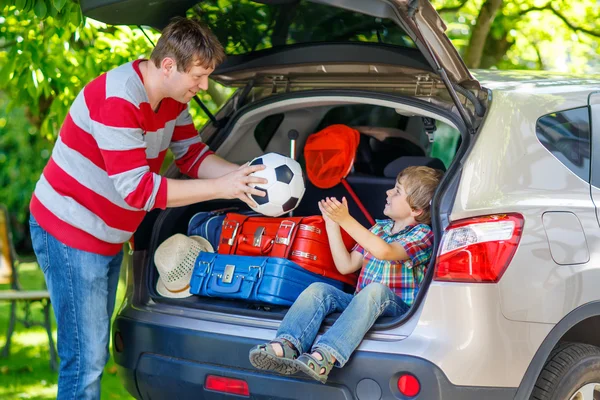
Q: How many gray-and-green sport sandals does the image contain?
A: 2